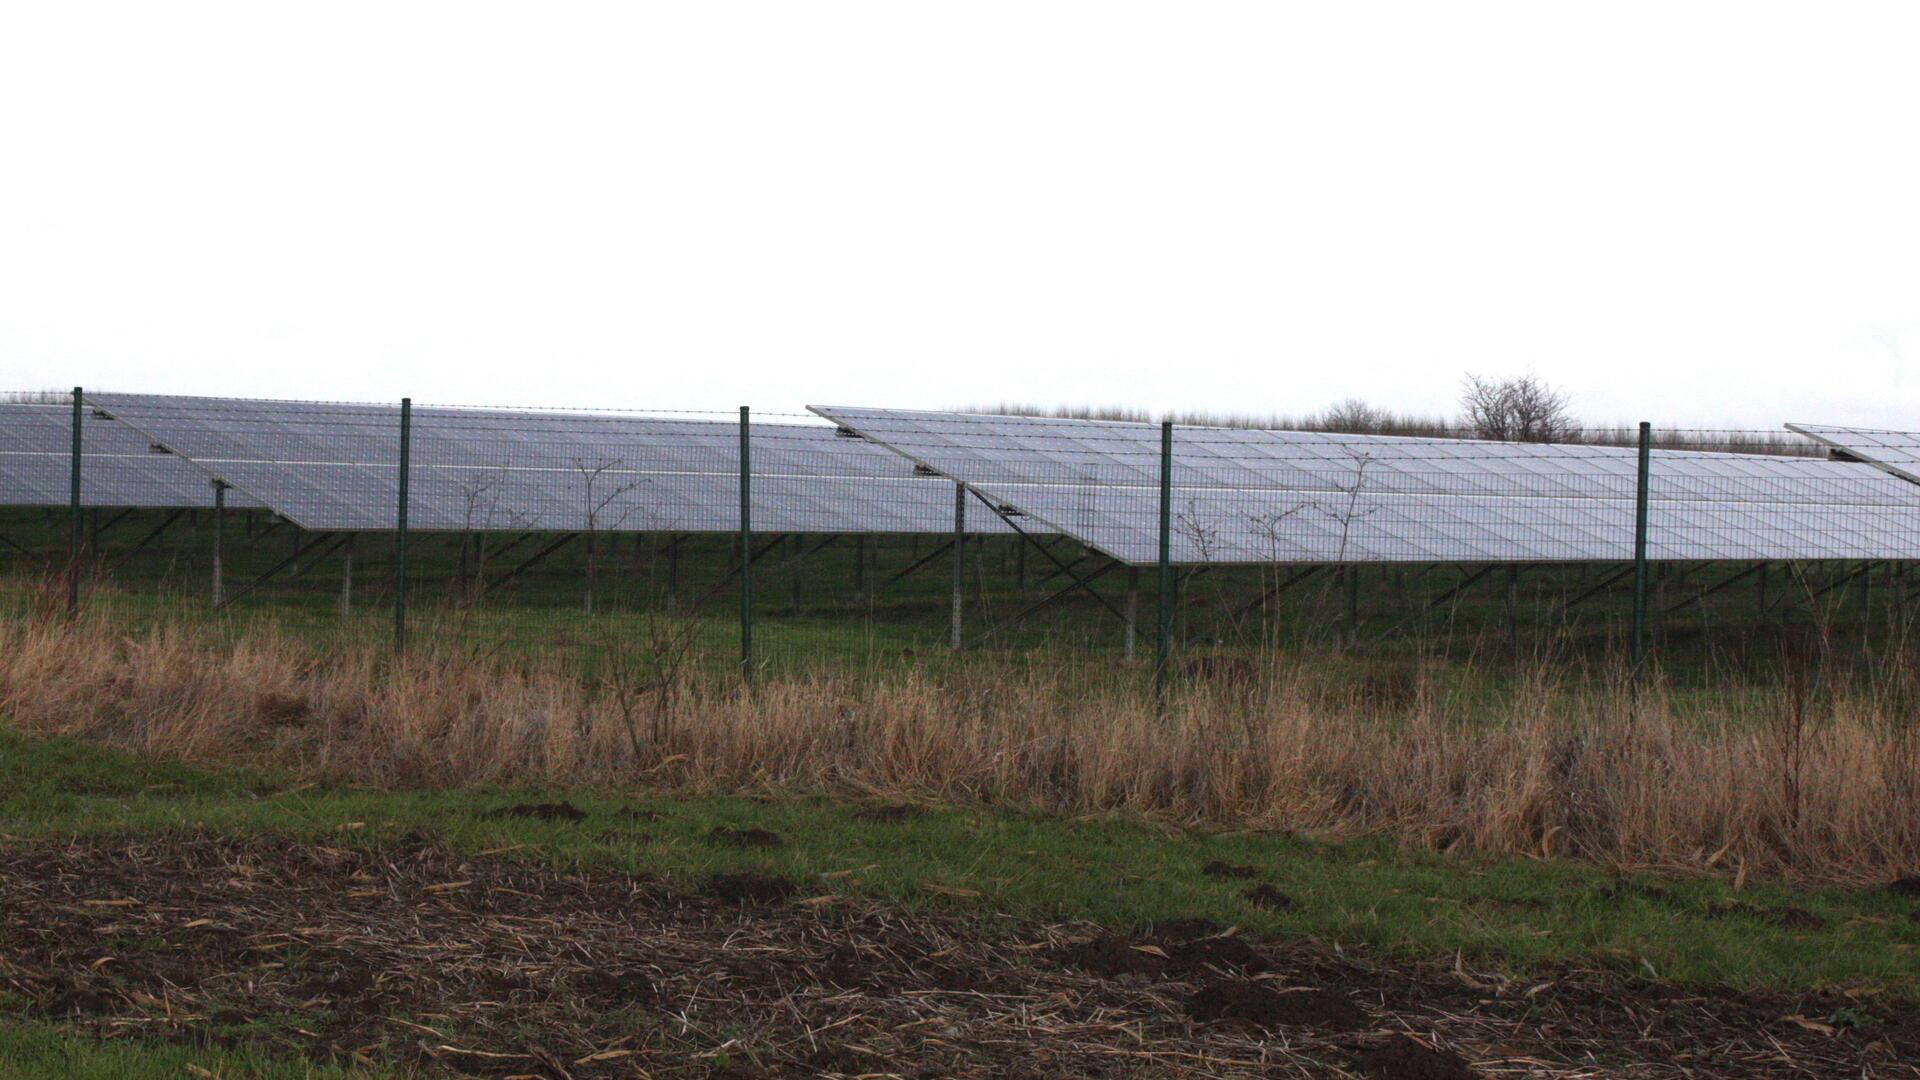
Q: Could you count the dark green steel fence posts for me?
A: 5